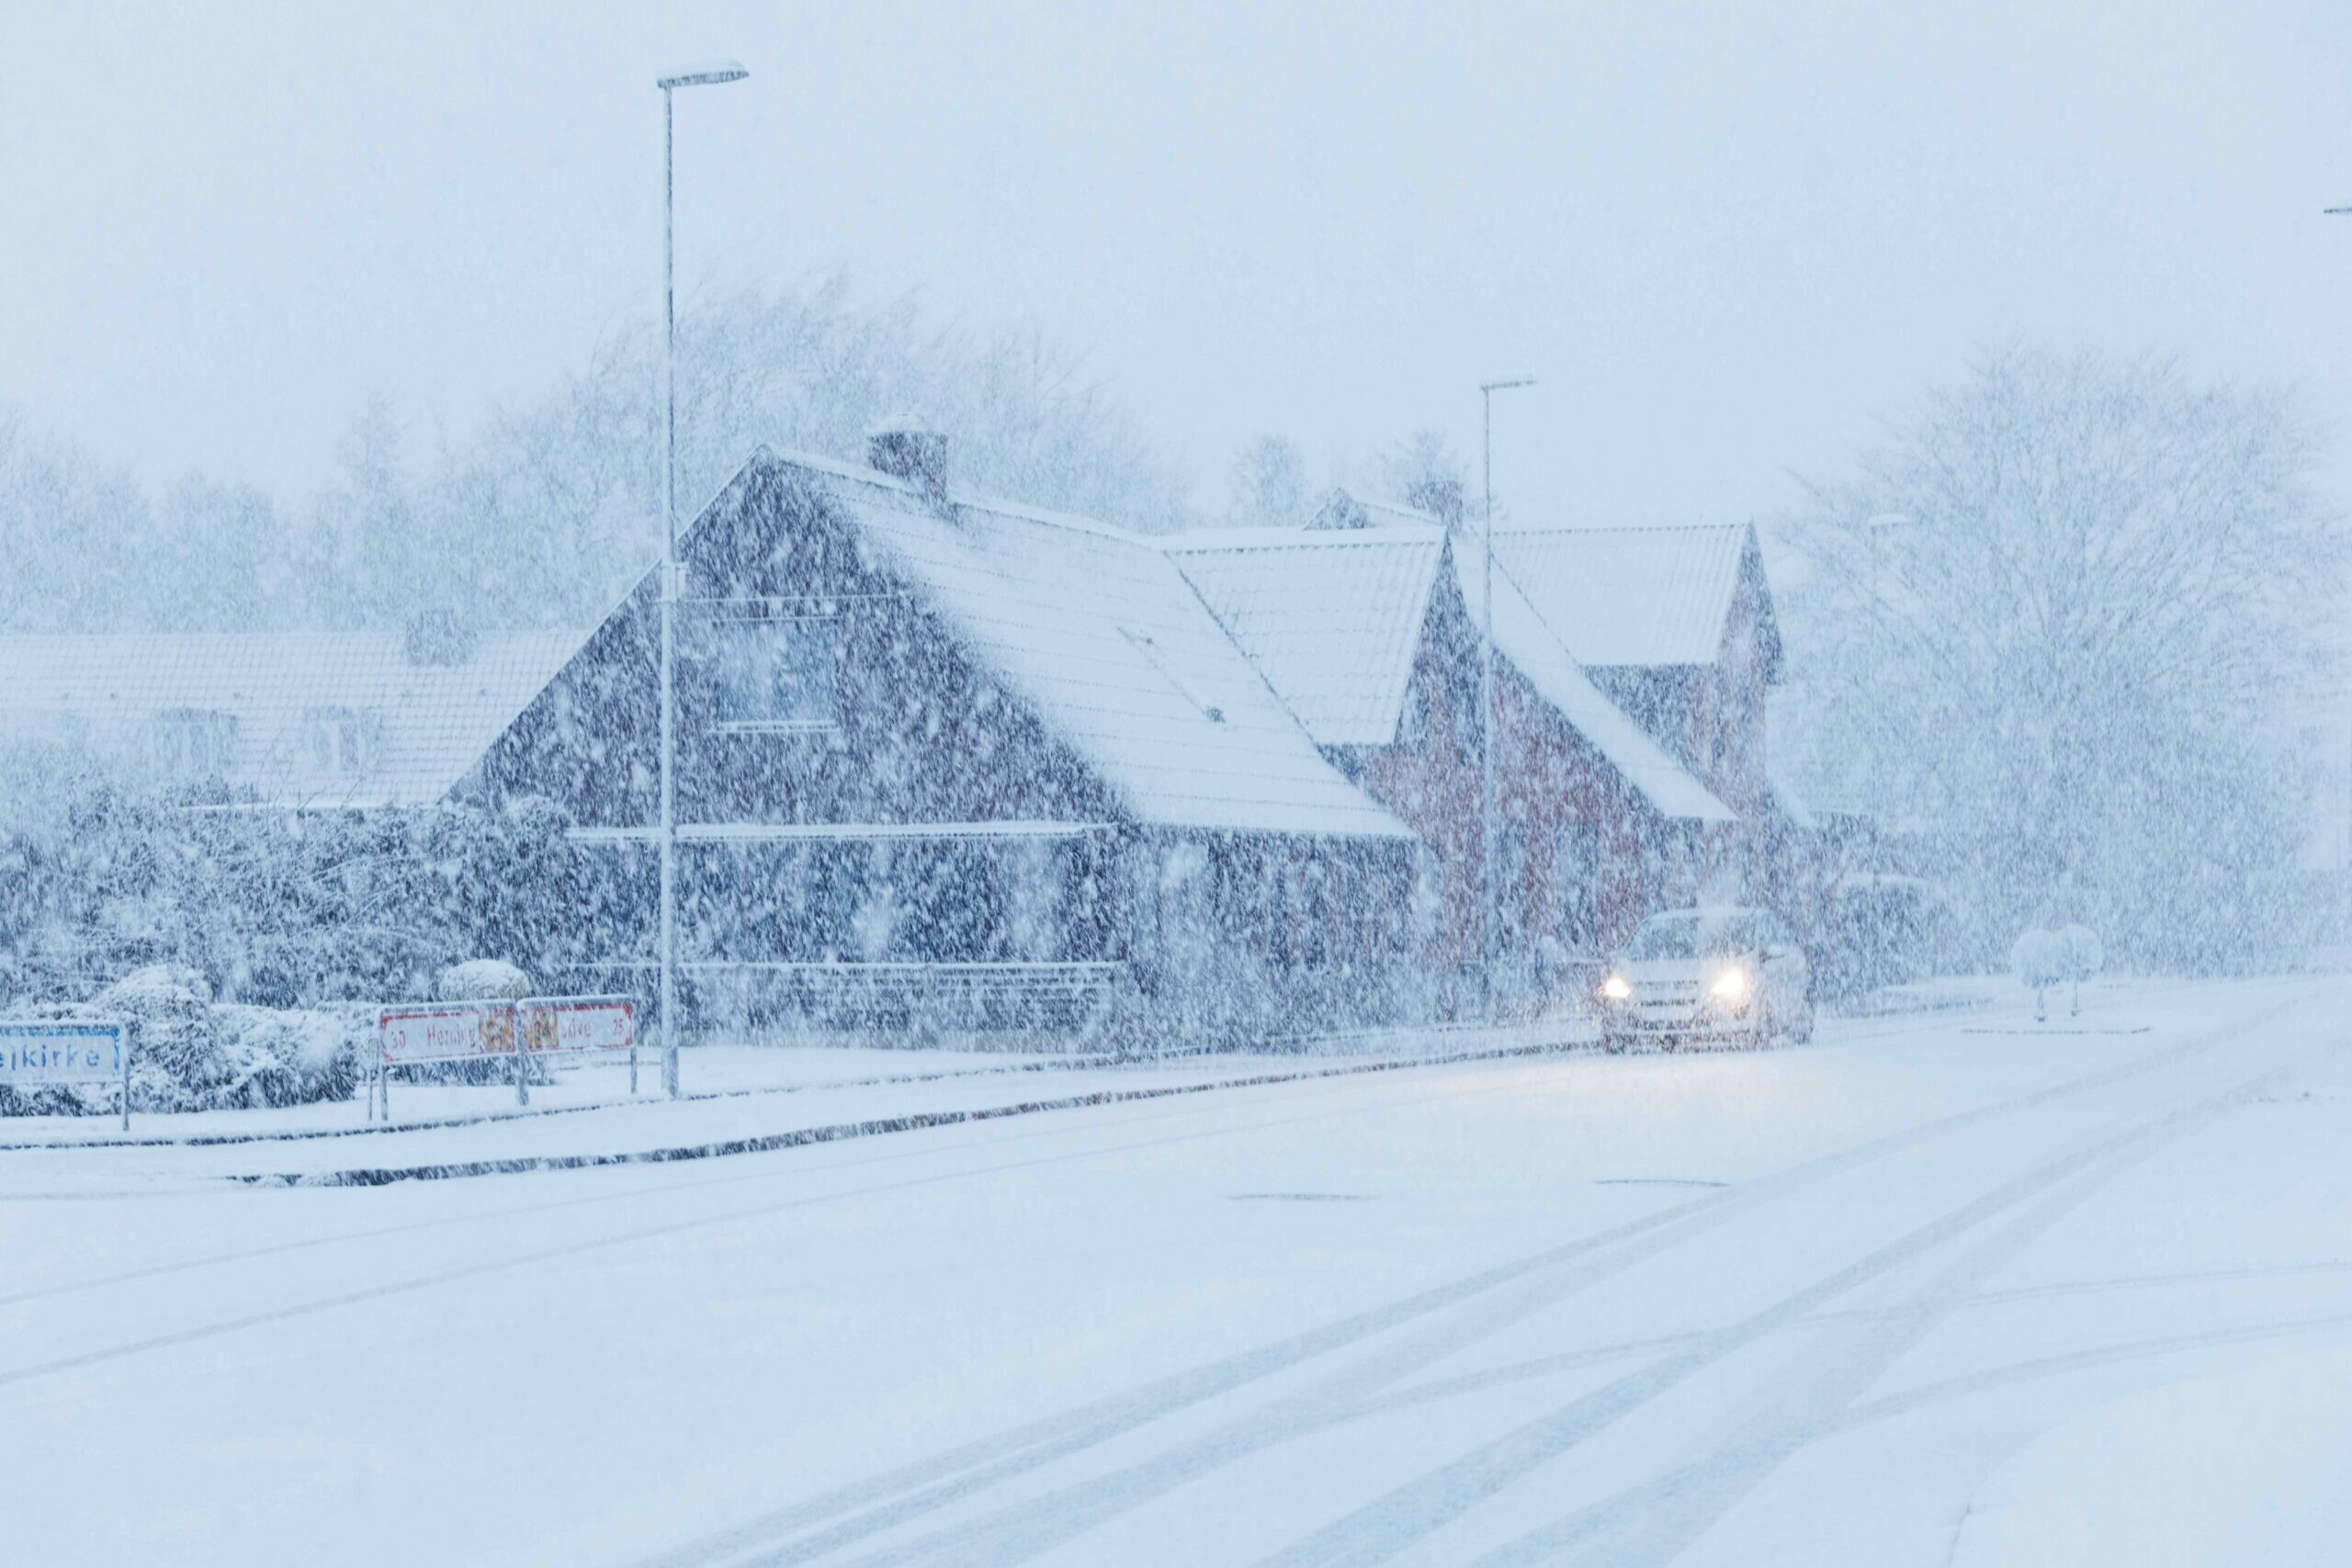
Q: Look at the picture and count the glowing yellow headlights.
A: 2